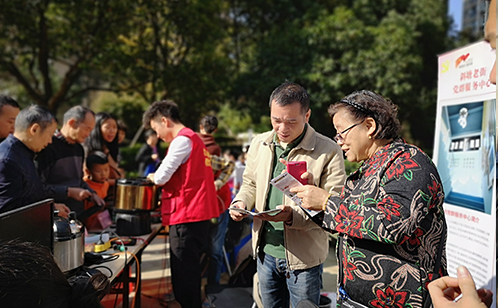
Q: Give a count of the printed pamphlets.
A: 2